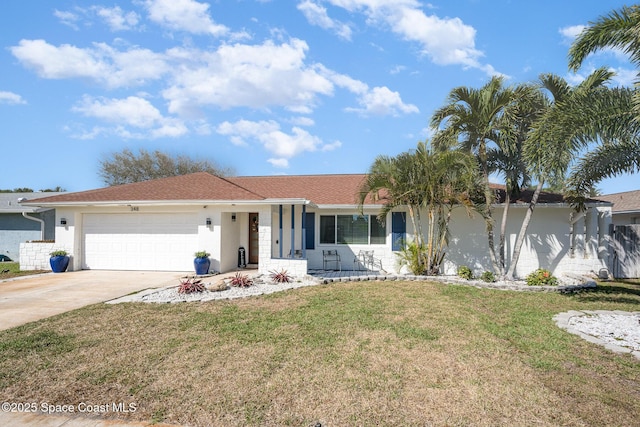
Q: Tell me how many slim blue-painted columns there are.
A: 3